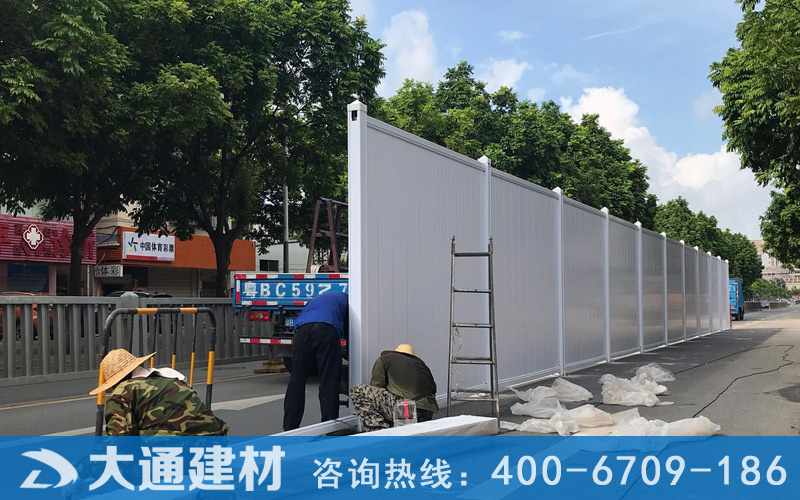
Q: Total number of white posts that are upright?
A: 11